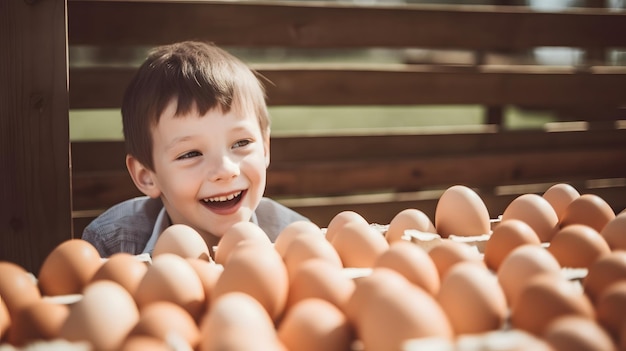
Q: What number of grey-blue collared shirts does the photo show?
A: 1